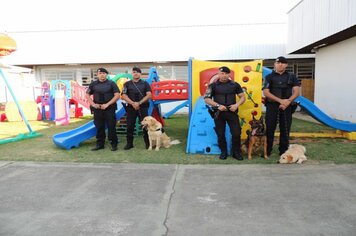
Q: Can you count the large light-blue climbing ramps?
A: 1